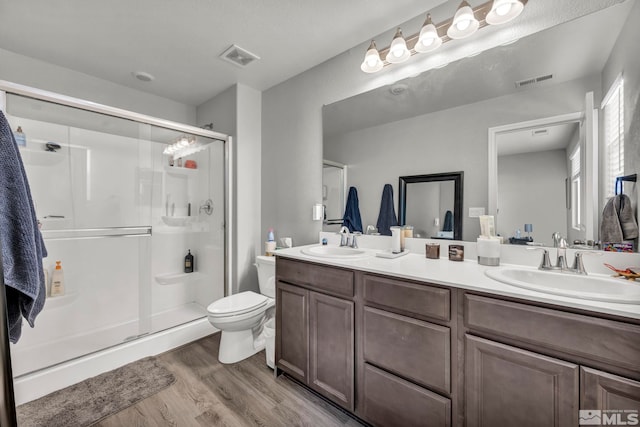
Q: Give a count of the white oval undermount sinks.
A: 2